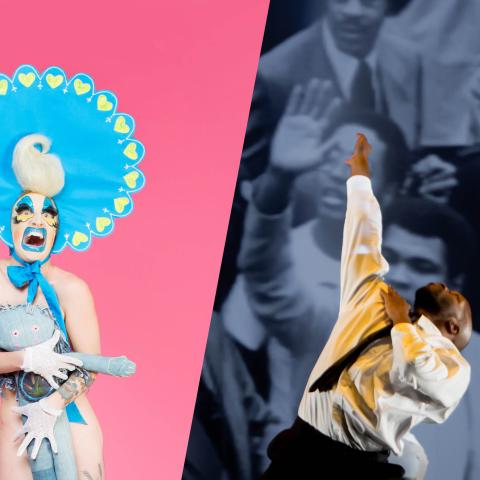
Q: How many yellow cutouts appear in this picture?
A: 11